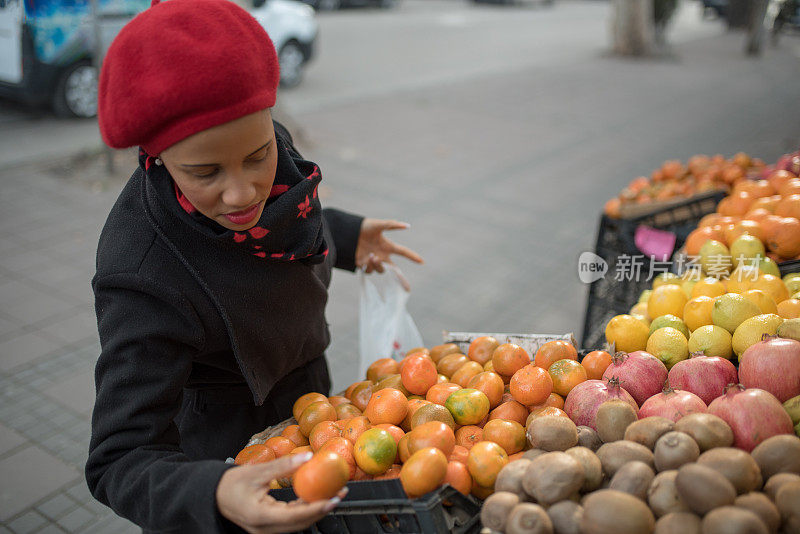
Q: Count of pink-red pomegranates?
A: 6